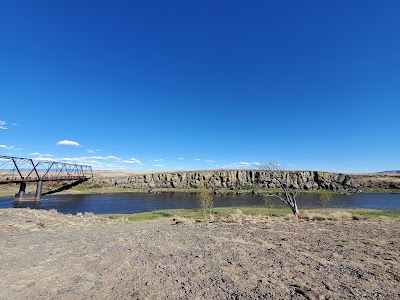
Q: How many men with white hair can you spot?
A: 0